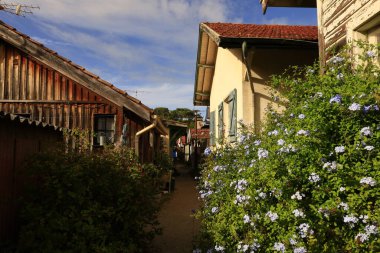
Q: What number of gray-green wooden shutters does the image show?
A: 3